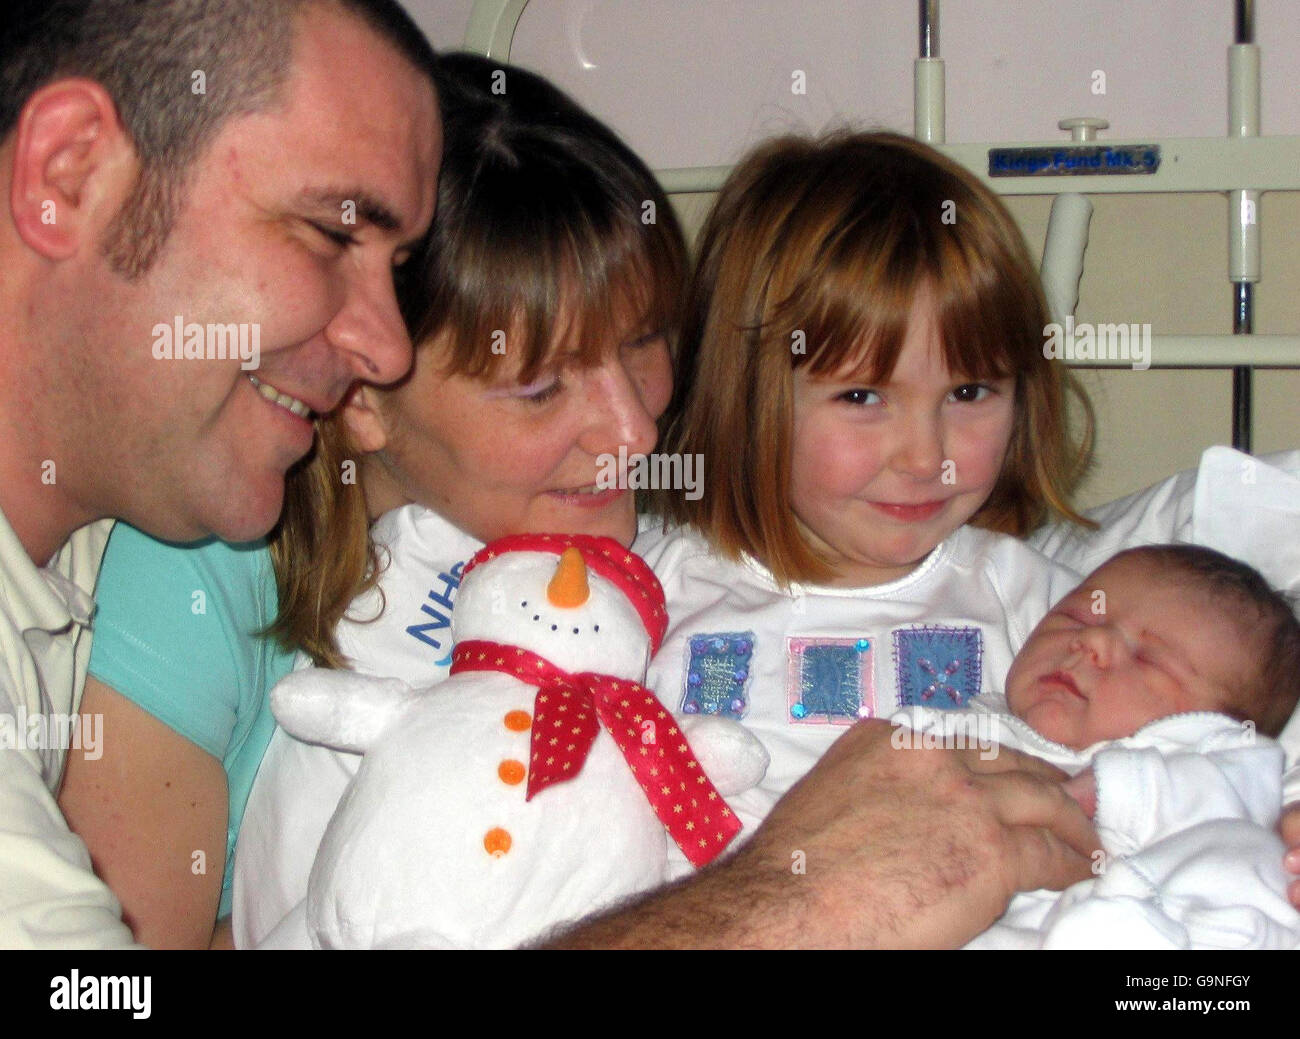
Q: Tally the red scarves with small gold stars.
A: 1